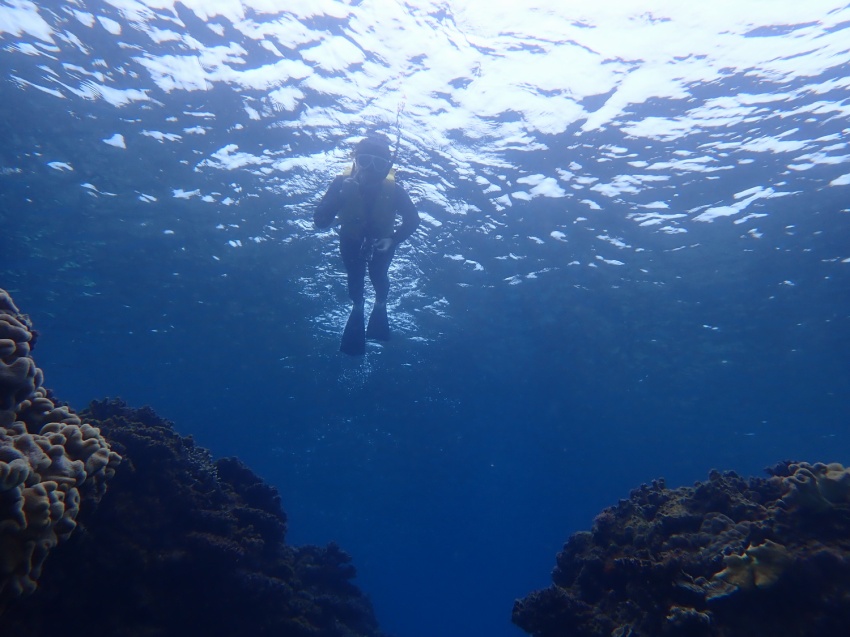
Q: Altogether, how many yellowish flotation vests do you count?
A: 1